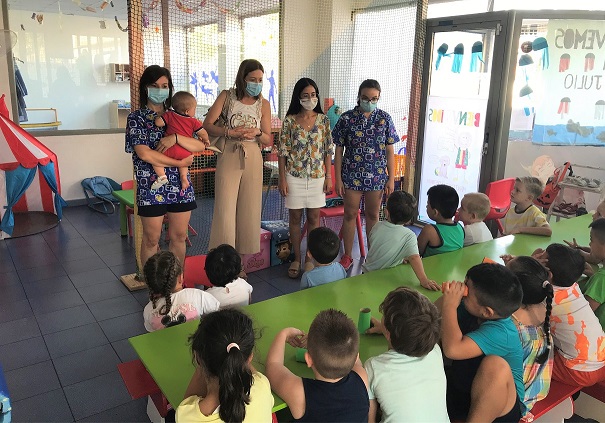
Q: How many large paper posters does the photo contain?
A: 2